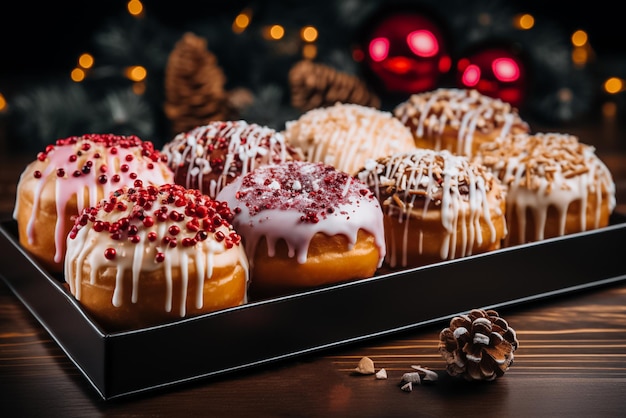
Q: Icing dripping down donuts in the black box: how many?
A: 8